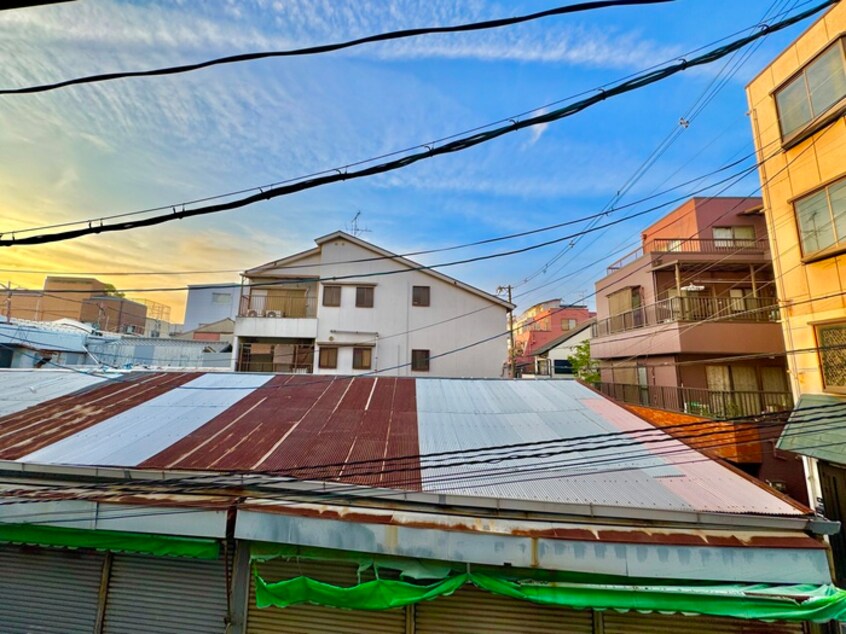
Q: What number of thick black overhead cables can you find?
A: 2